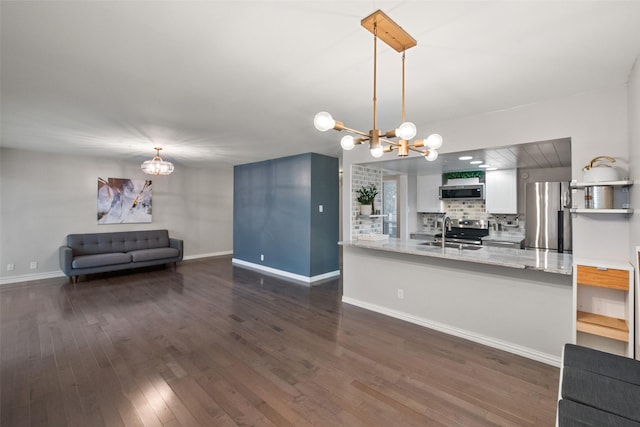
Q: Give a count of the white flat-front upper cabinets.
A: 2